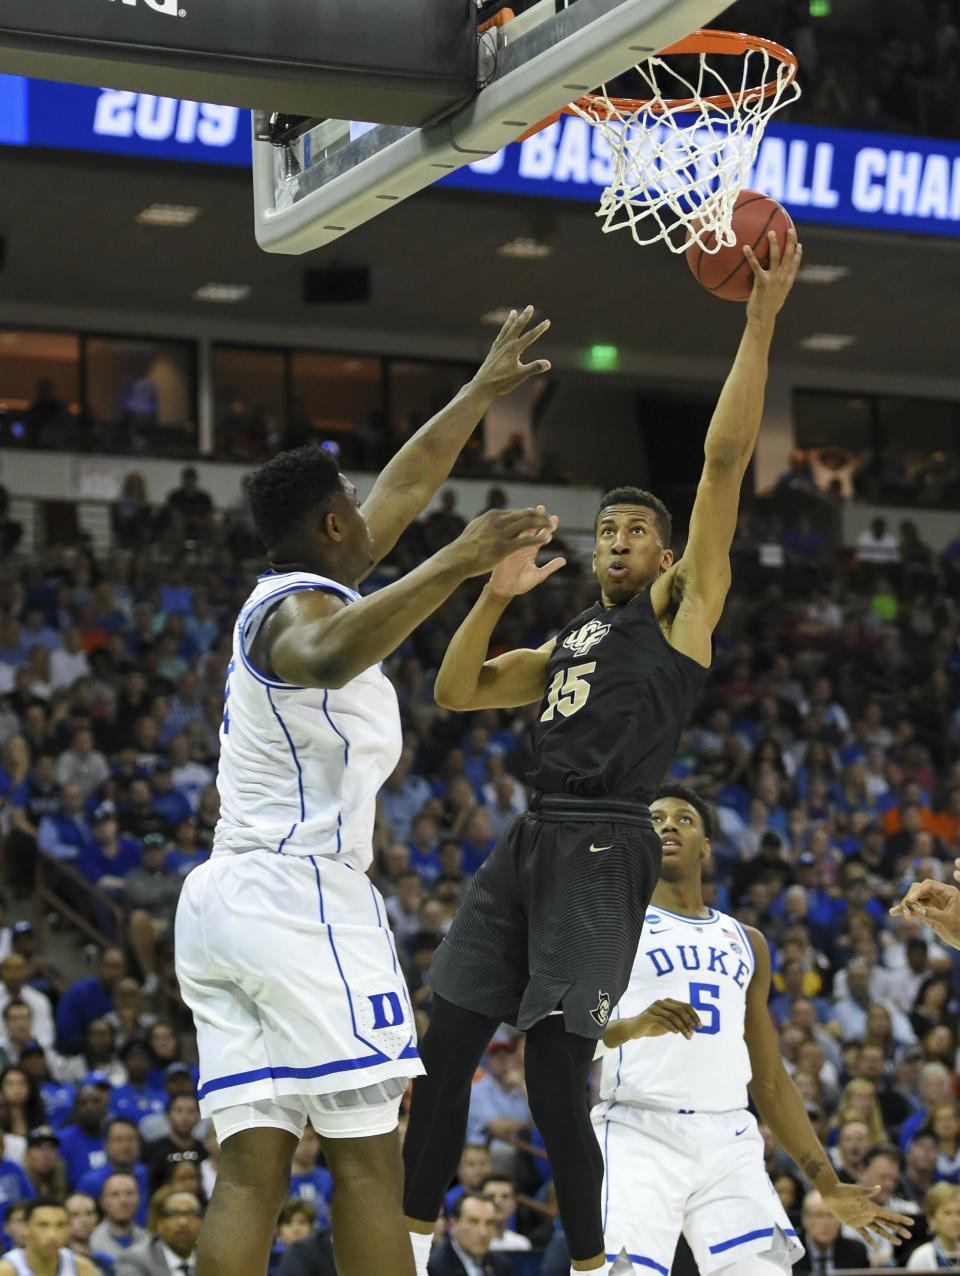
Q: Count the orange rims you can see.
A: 1